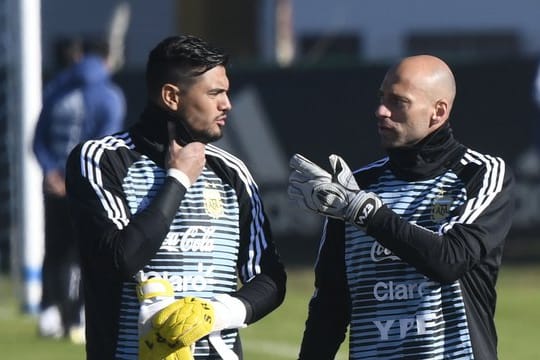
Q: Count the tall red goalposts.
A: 0